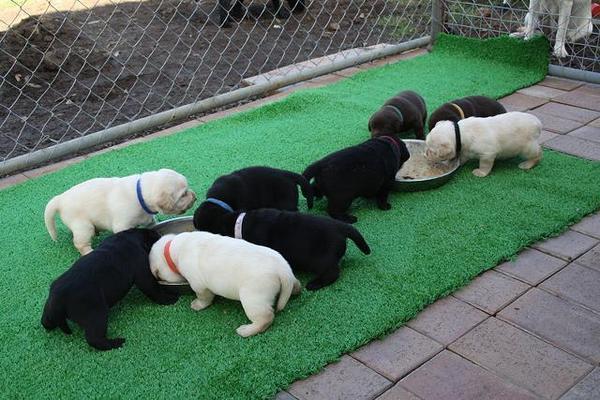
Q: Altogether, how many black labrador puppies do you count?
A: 4